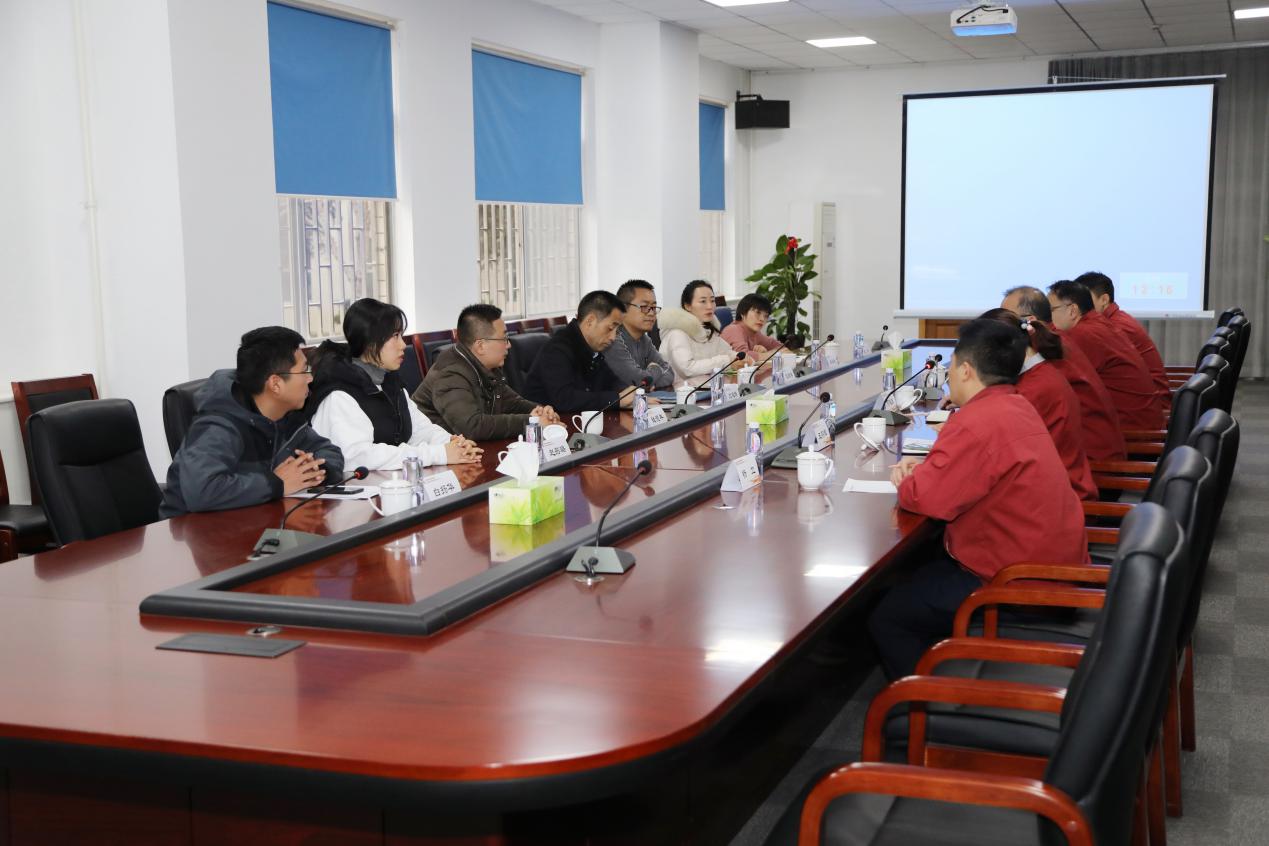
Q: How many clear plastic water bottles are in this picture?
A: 11